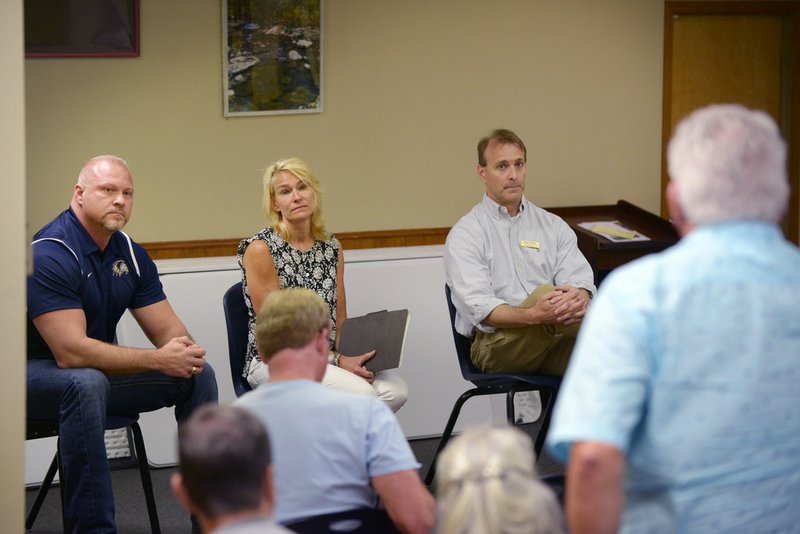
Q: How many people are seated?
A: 6